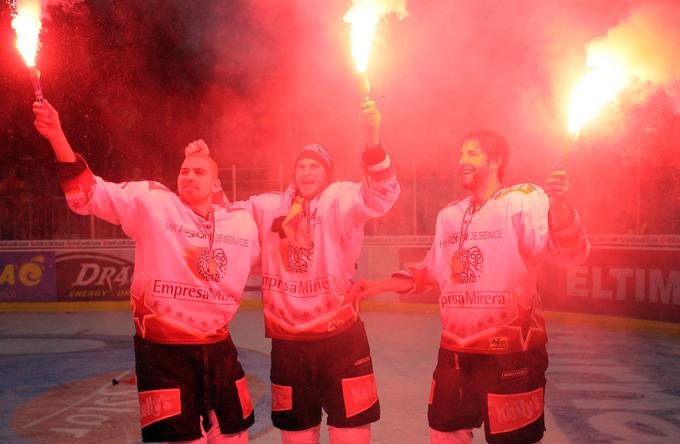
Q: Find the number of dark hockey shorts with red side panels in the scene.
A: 3